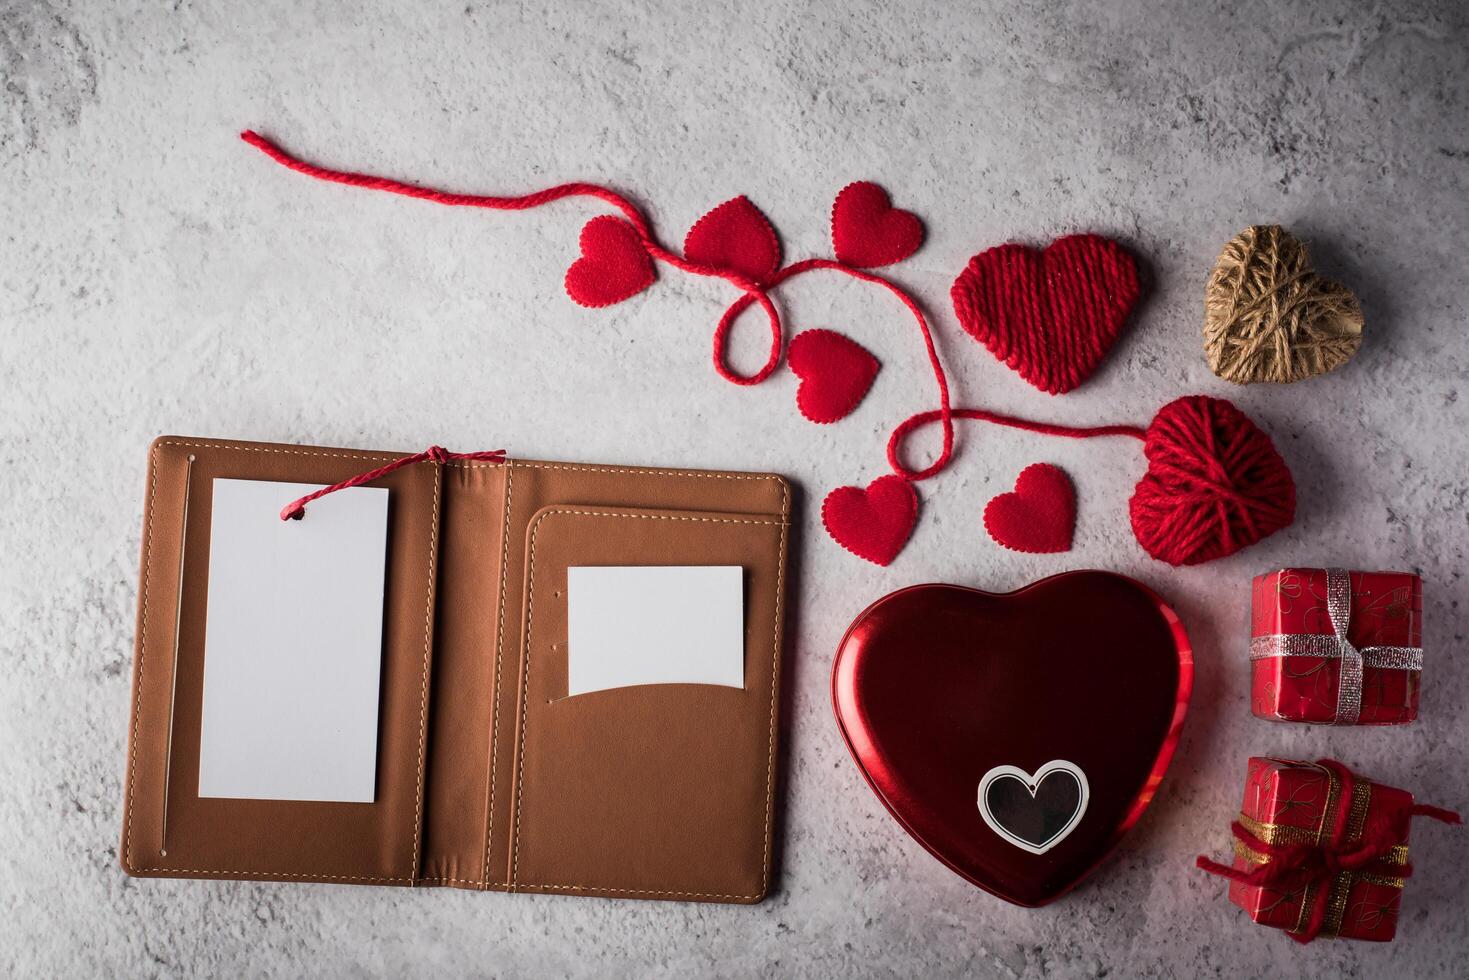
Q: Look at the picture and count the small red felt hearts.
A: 6